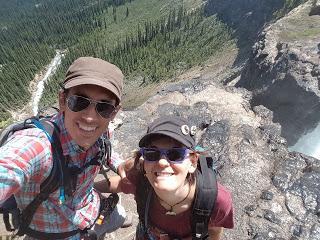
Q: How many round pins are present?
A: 2